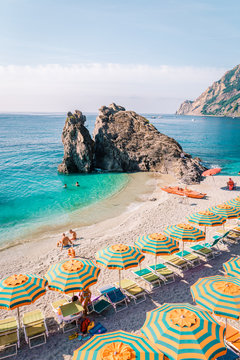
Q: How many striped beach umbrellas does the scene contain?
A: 12